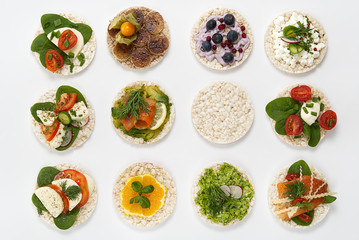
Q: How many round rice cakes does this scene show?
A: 12